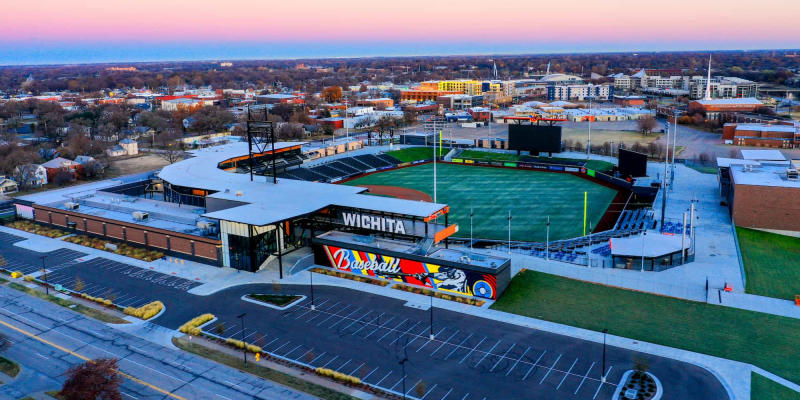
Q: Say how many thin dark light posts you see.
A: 6